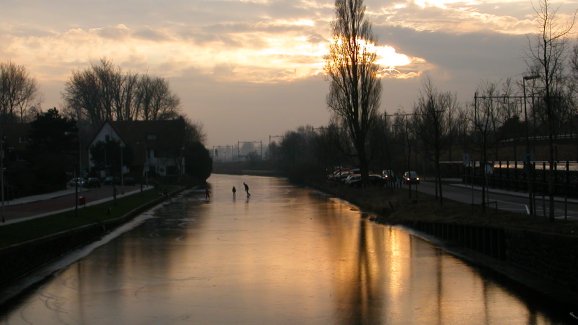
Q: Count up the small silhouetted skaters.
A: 3